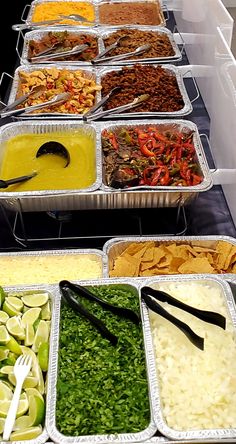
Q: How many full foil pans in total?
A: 13